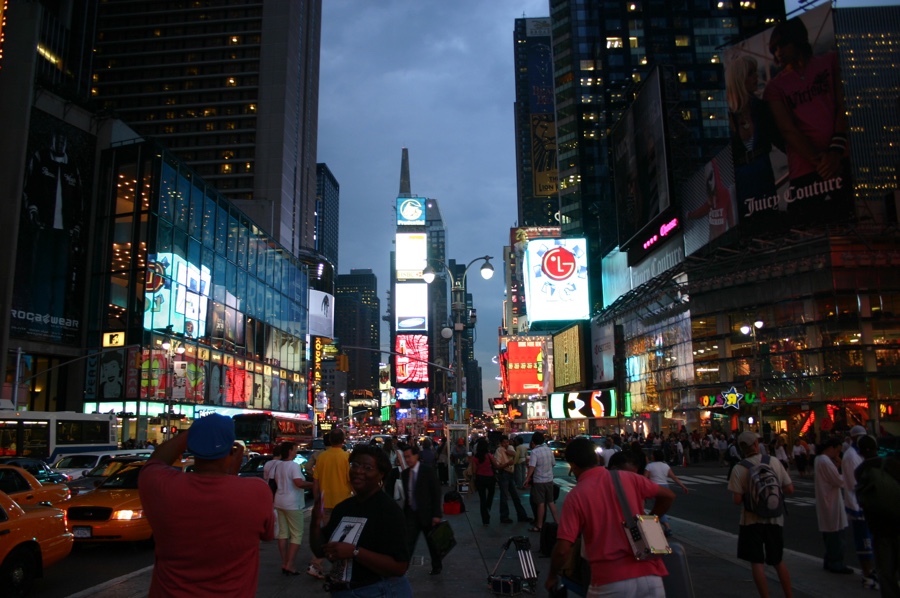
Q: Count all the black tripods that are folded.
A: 1